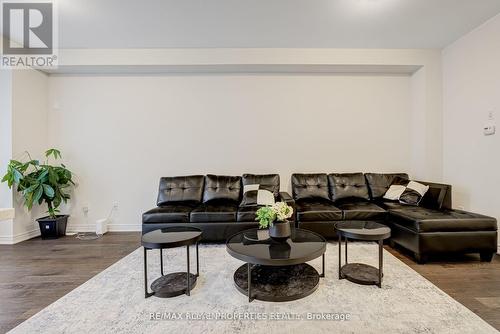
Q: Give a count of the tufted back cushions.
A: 6